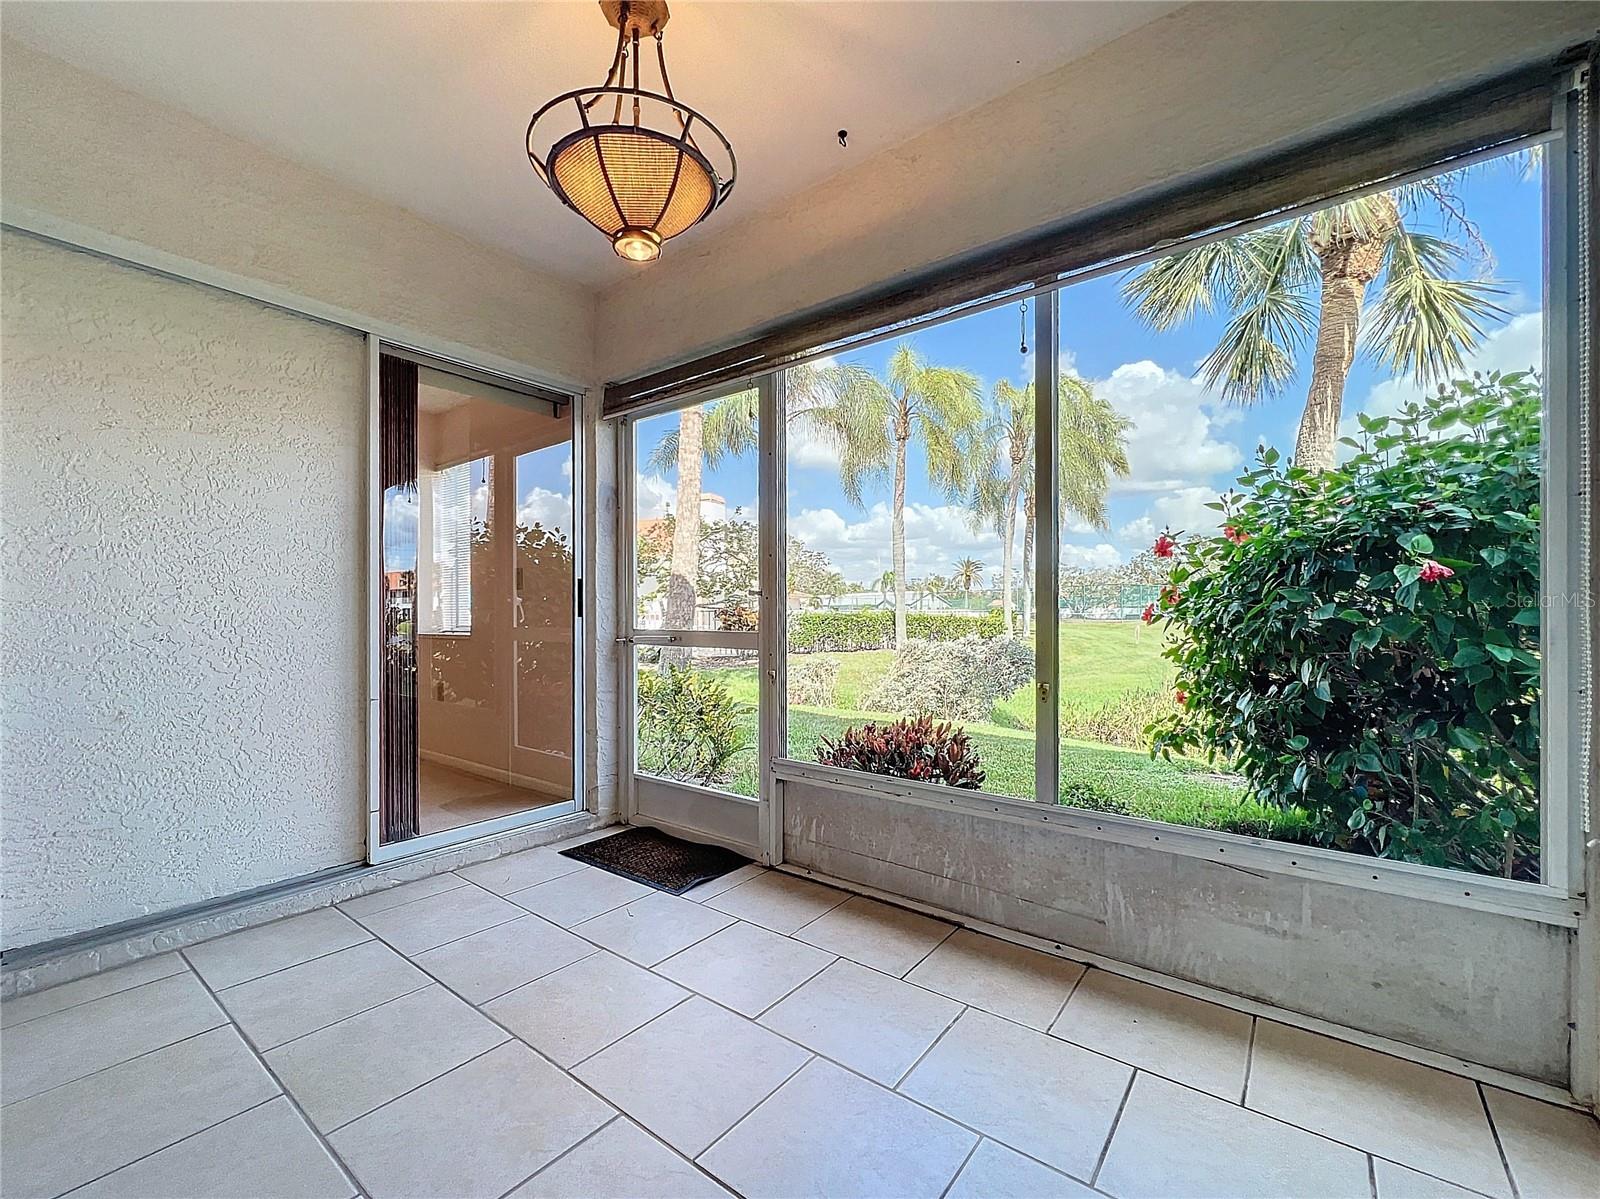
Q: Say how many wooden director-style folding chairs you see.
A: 0